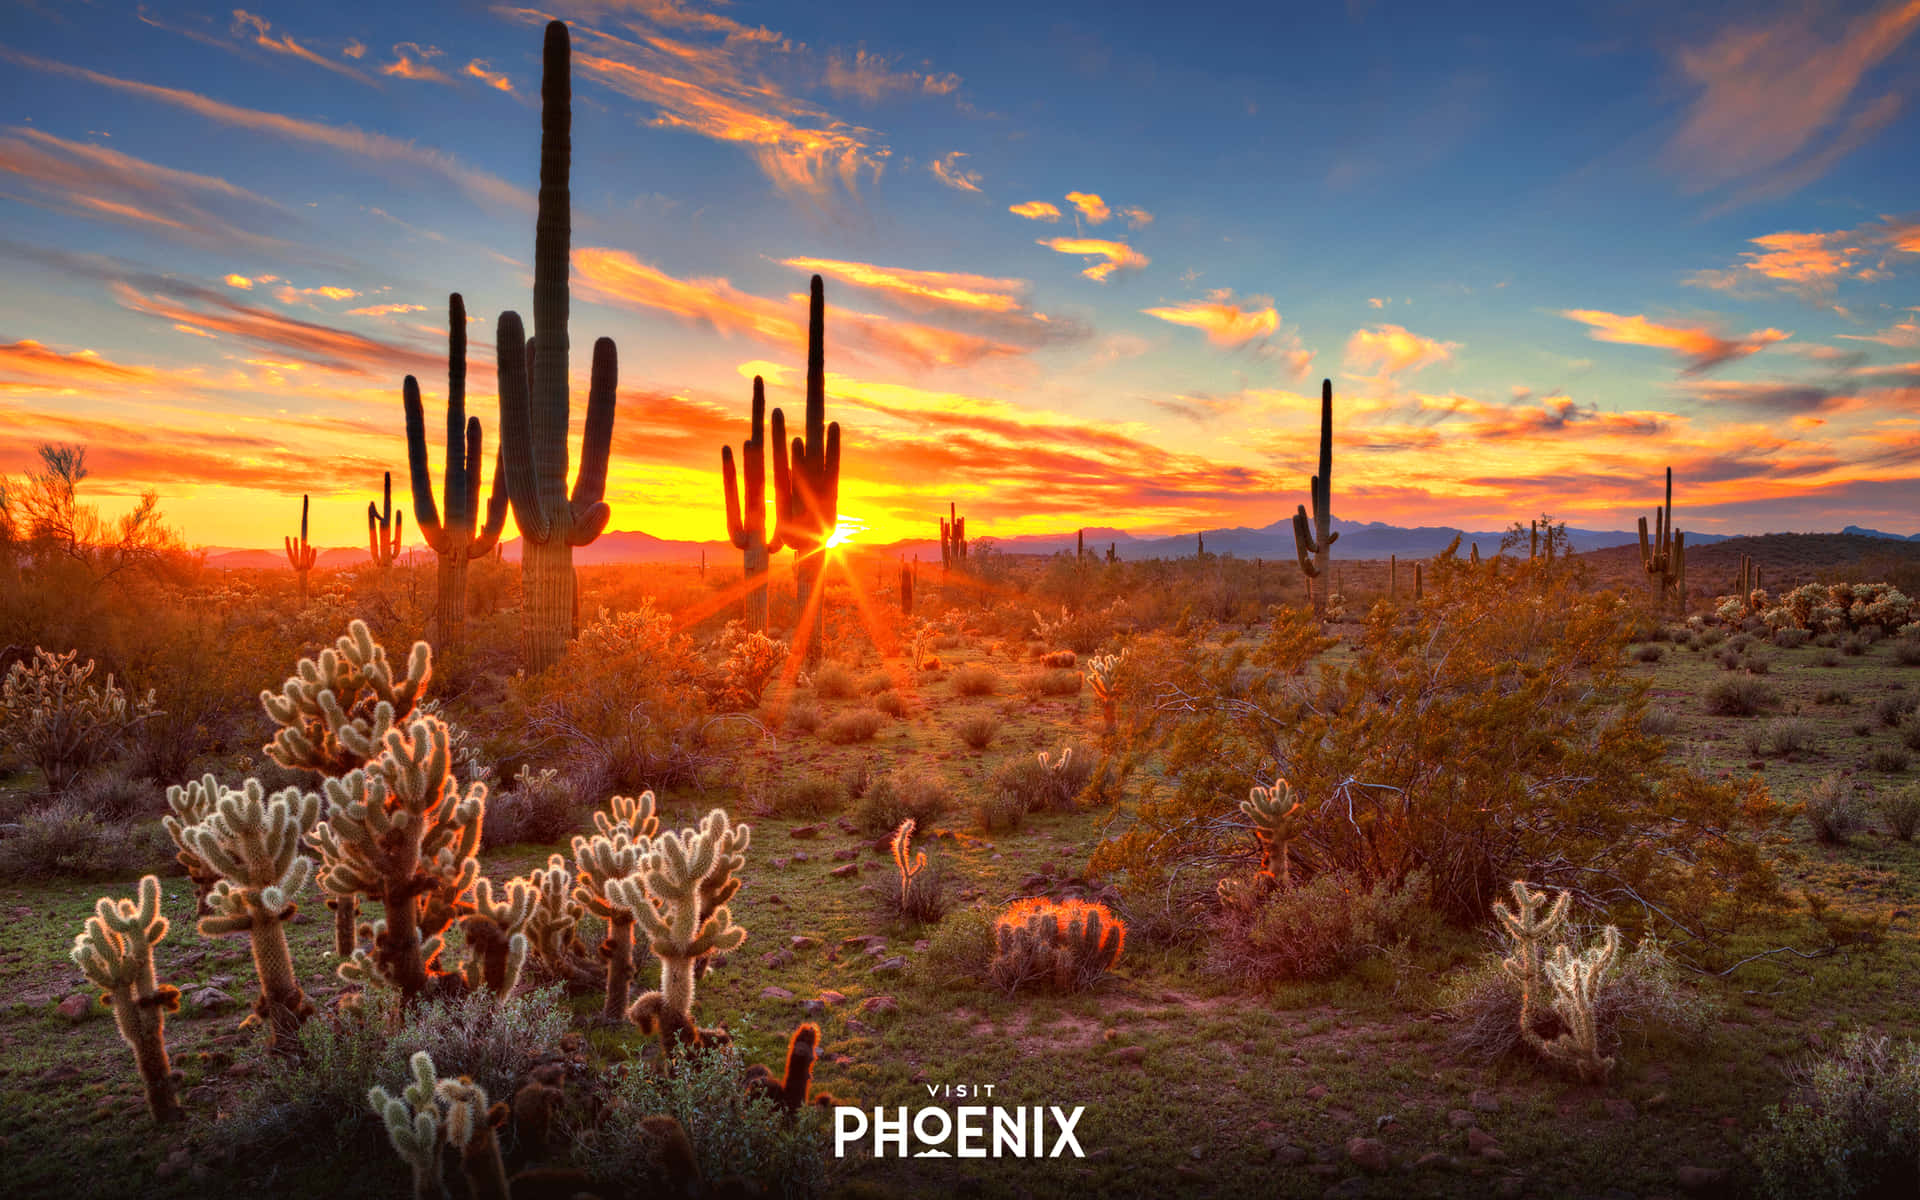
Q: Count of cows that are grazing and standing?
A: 0